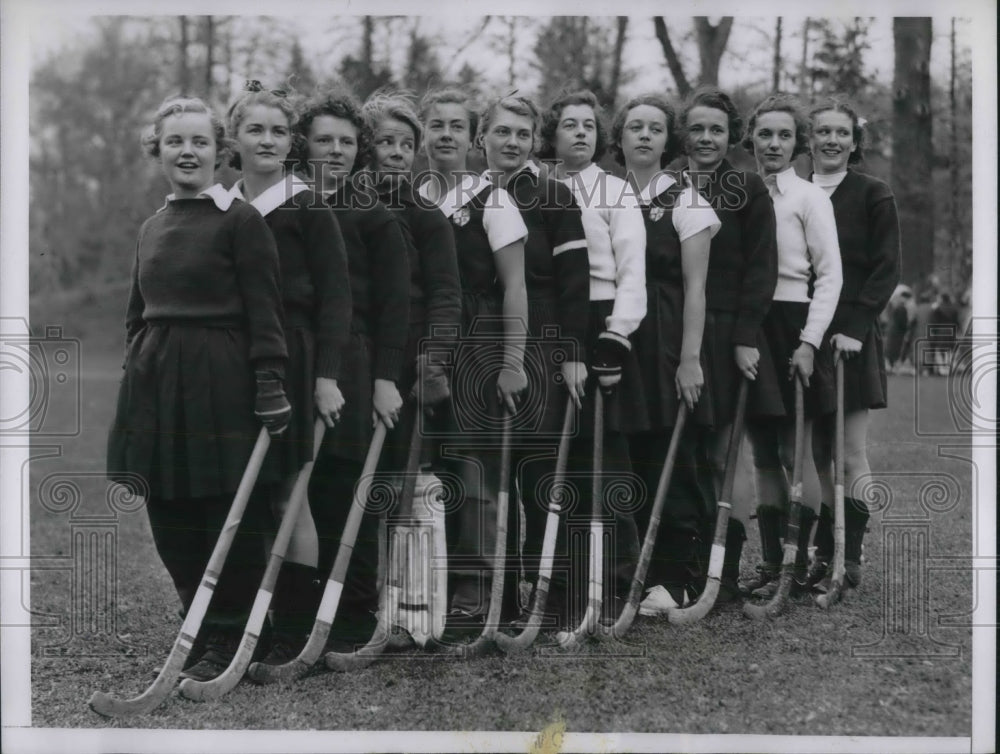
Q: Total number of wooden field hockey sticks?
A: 11